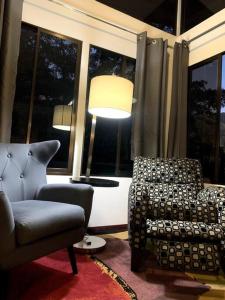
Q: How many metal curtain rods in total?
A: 2